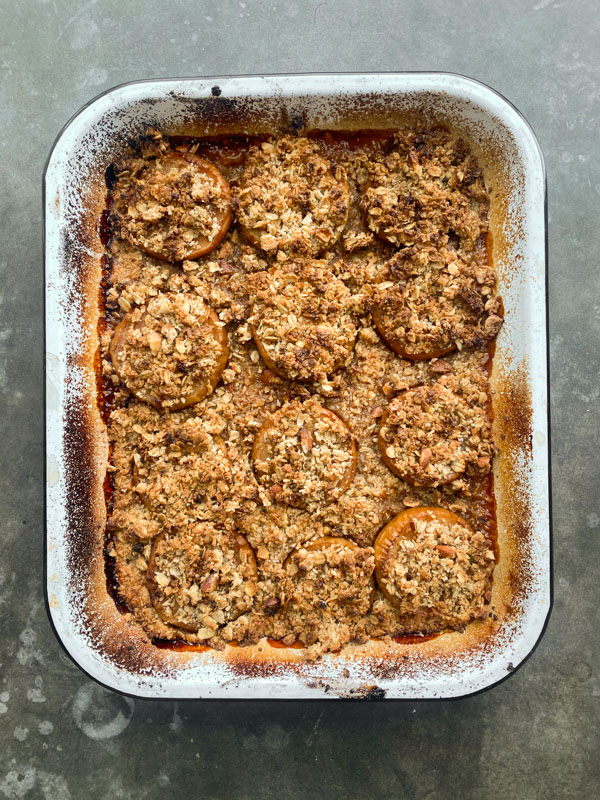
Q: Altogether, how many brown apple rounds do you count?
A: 12